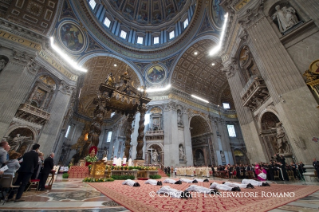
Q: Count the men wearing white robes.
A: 10